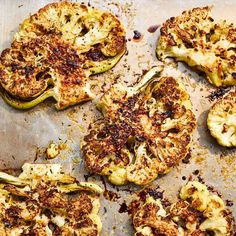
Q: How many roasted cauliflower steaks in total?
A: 6